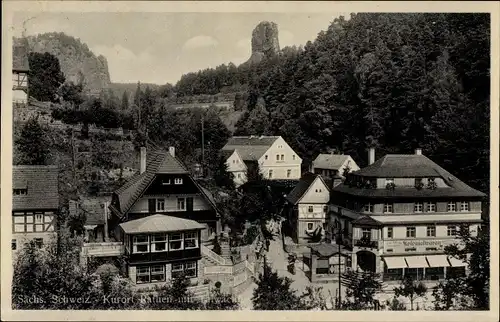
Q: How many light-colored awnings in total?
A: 4